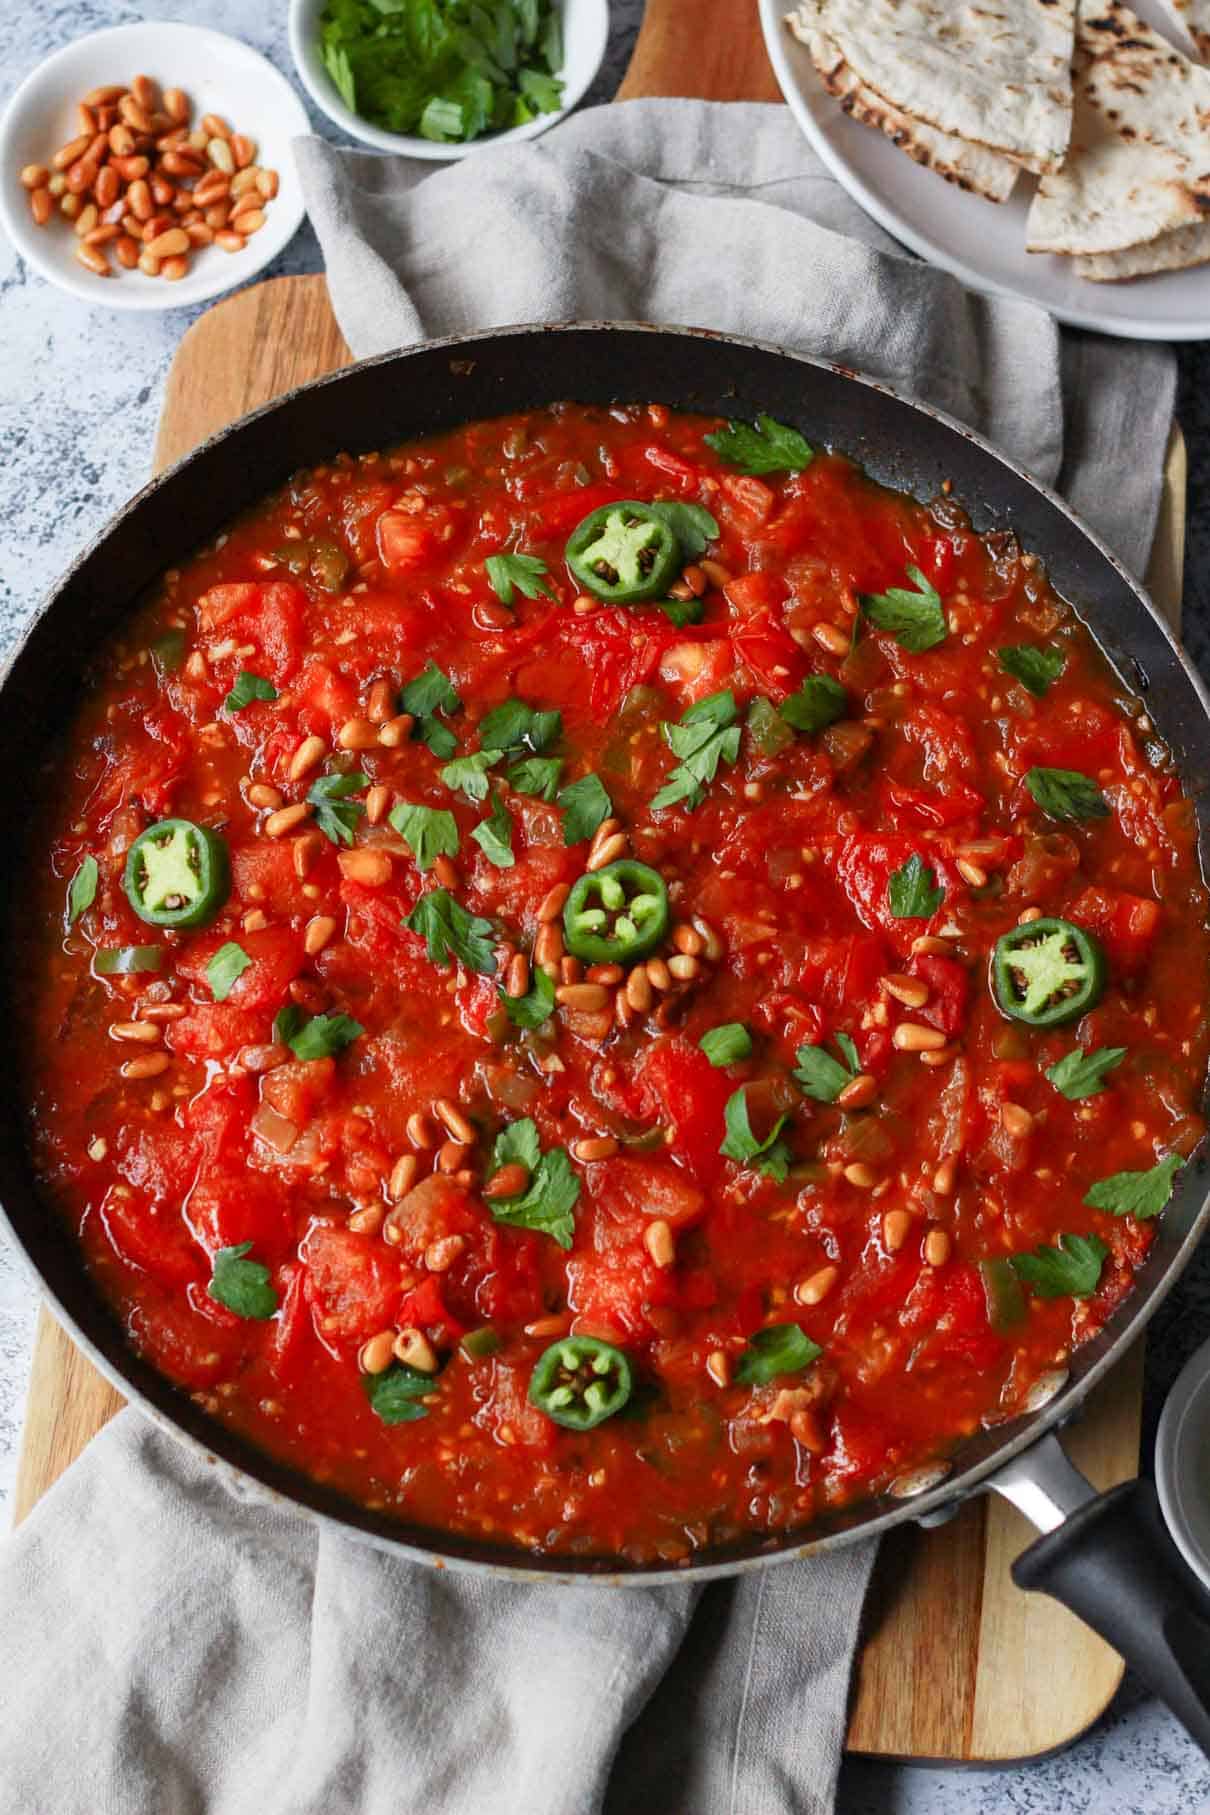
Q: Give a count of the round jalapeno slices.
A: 5